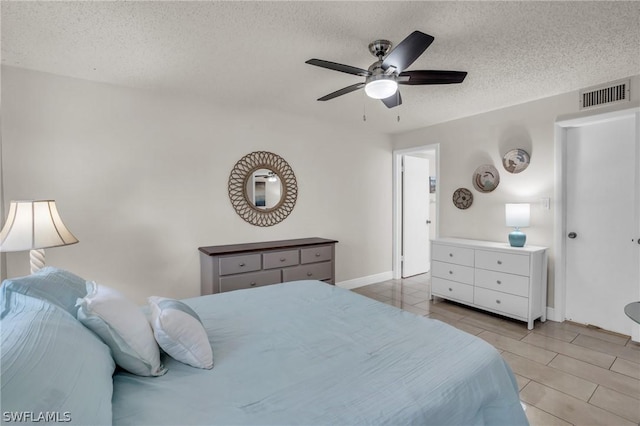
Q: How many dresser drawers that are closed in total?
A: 11